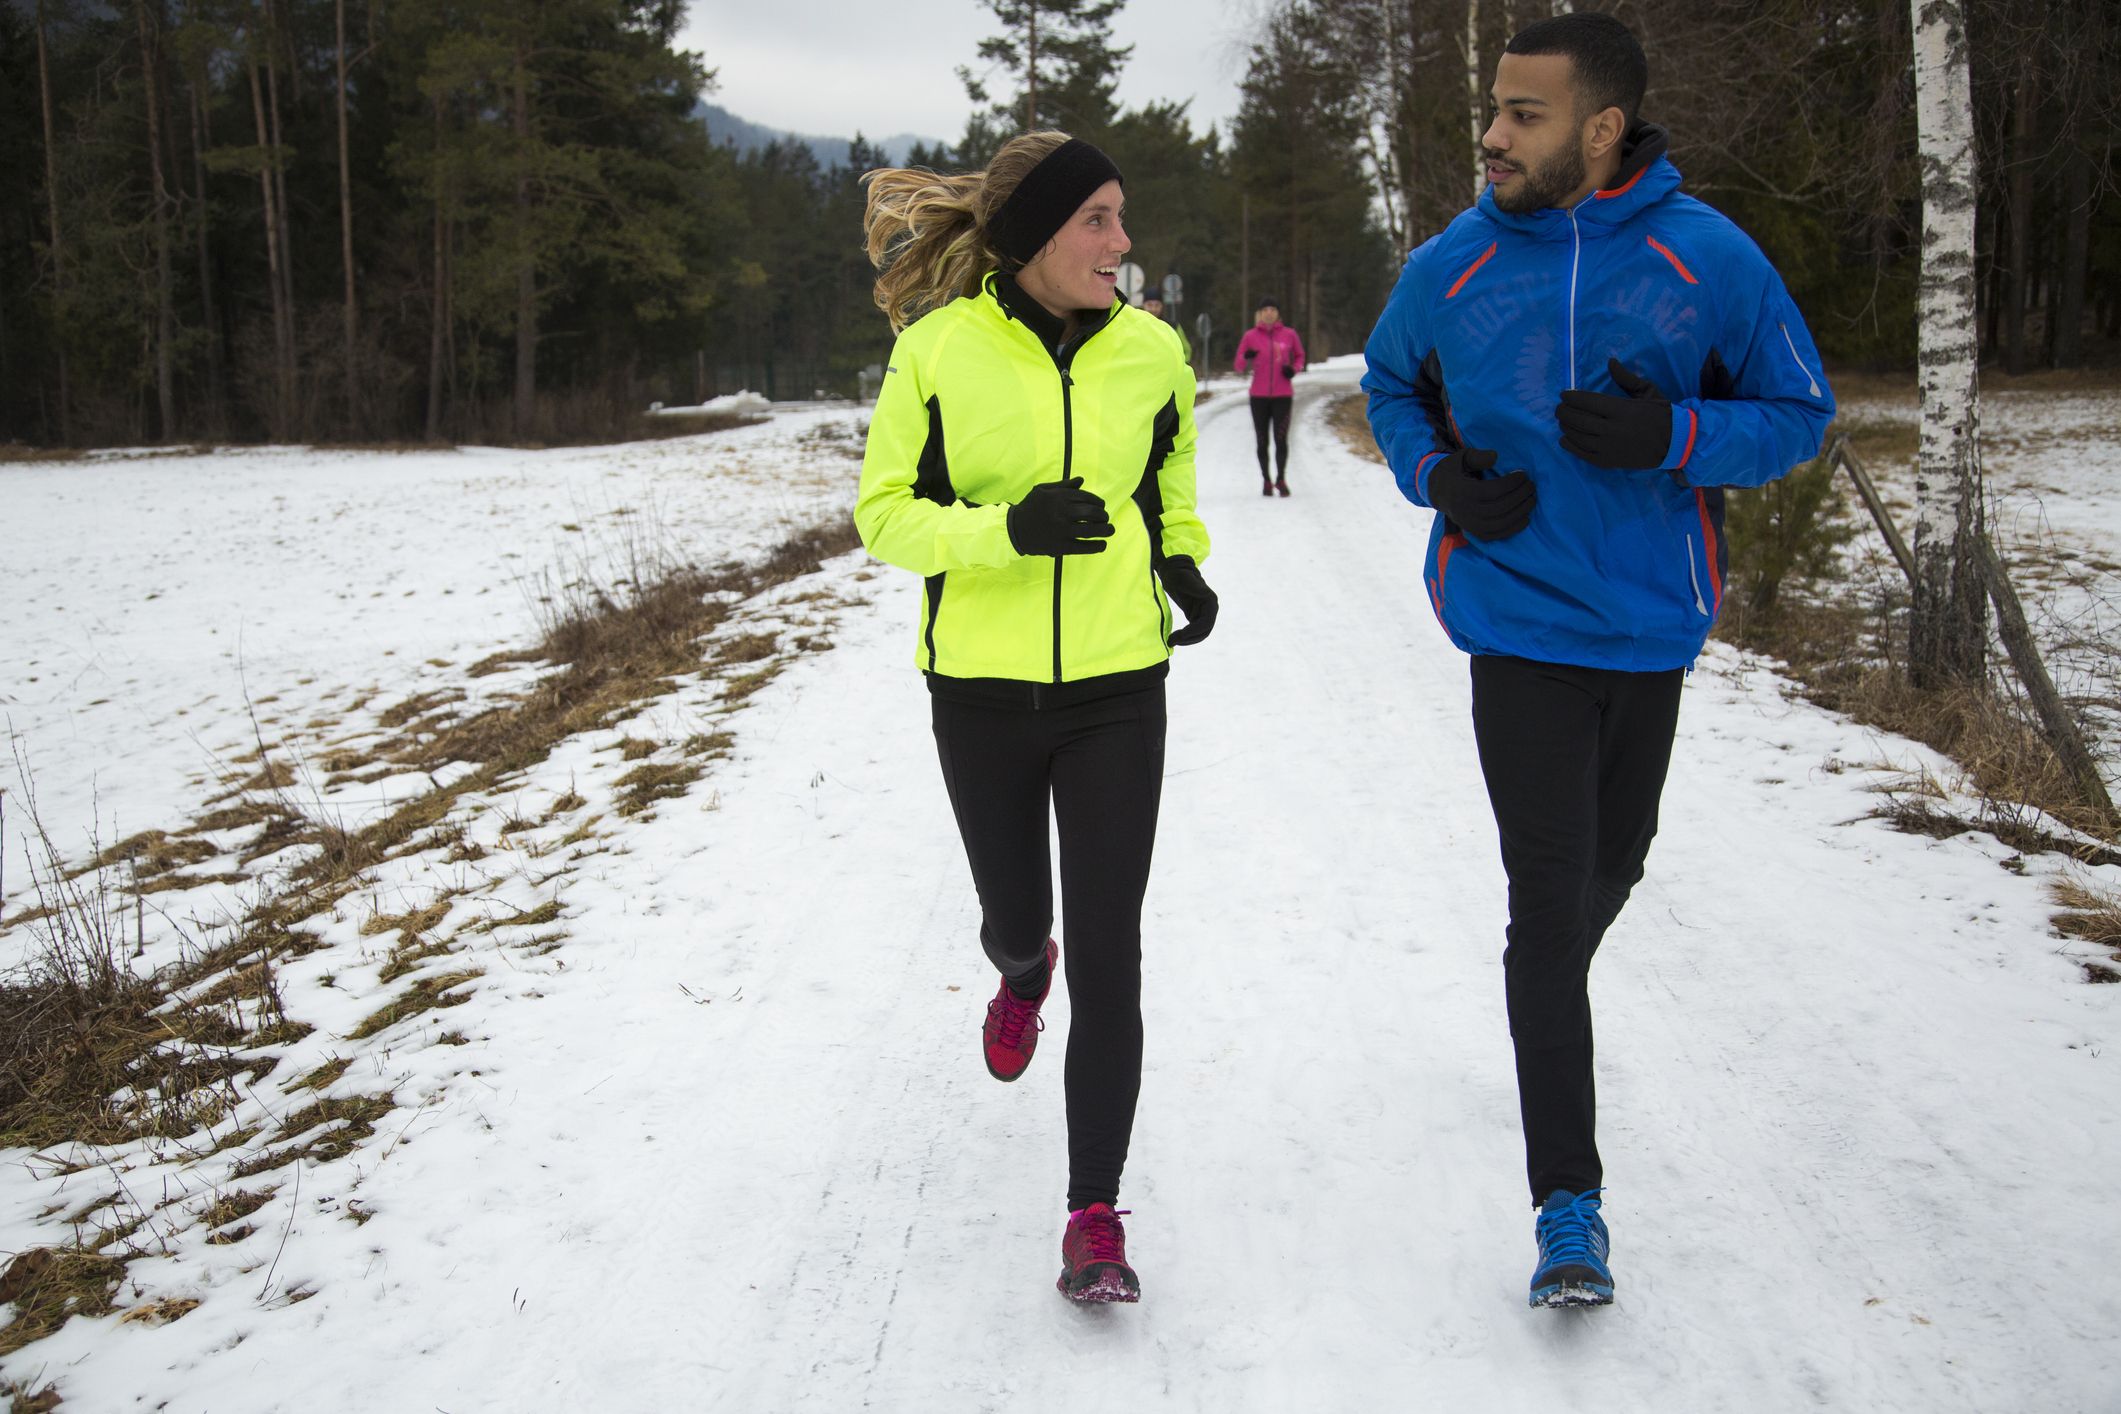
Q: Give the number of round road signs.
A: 3